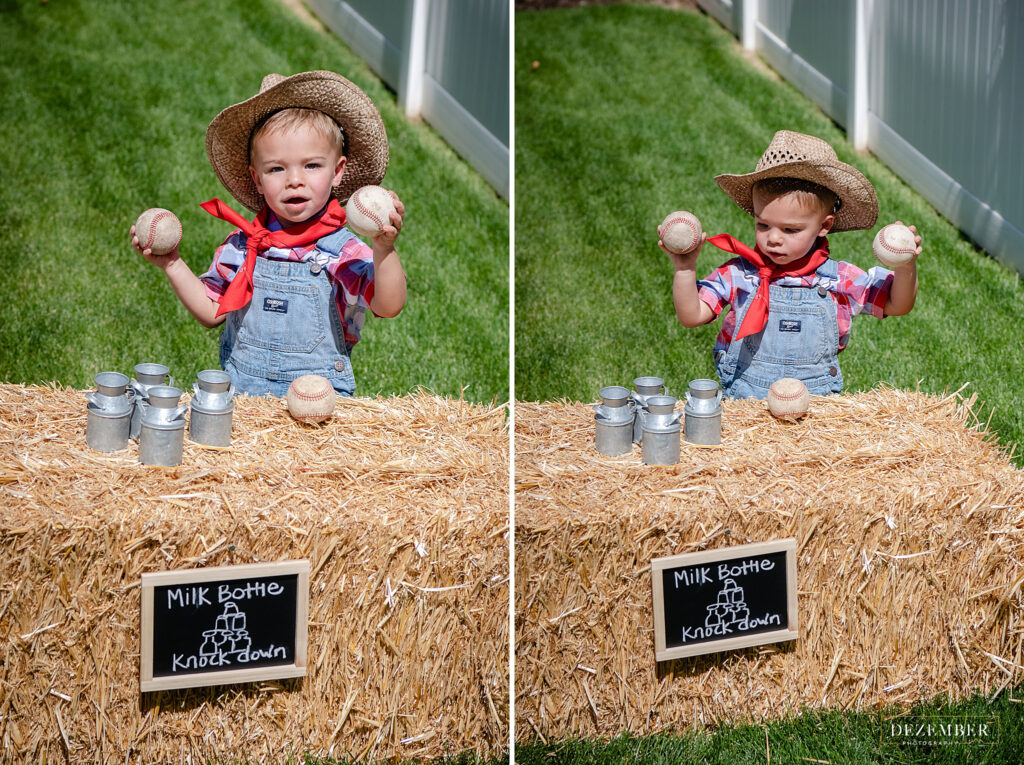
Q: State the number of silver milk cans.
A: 8